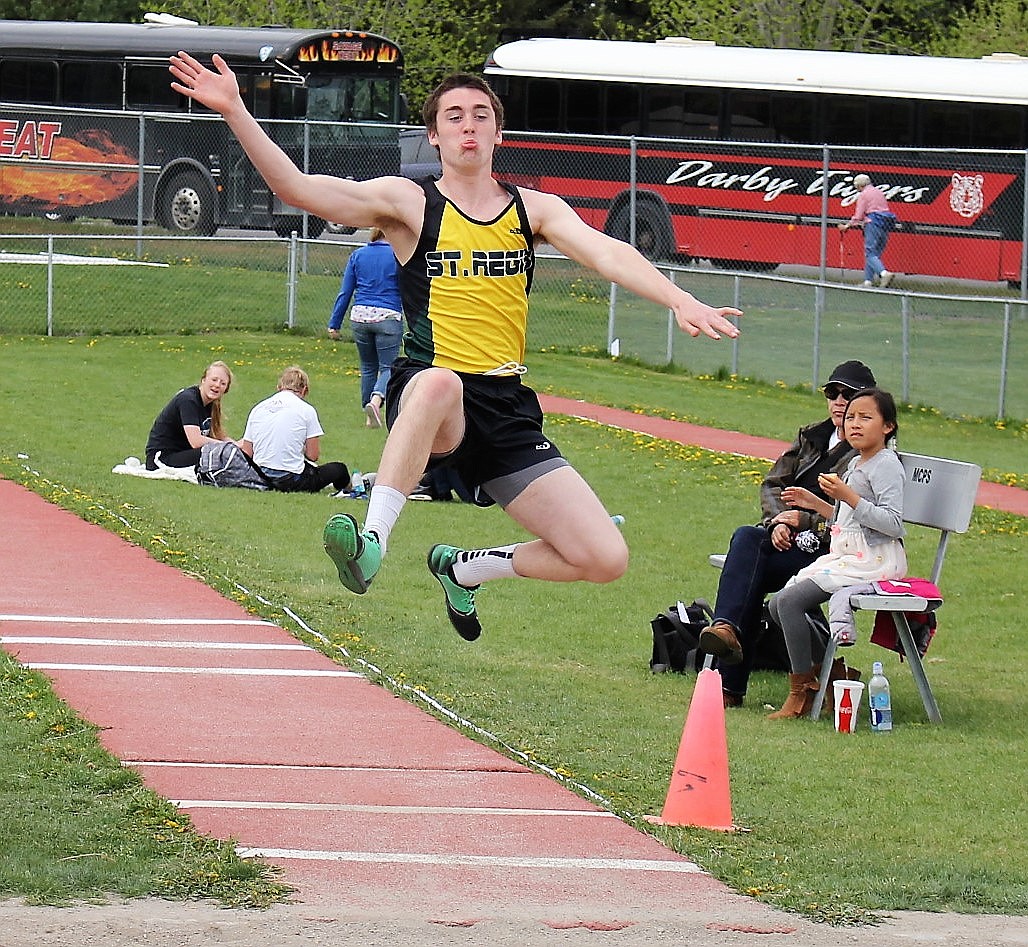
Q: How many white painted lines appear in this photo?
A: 6